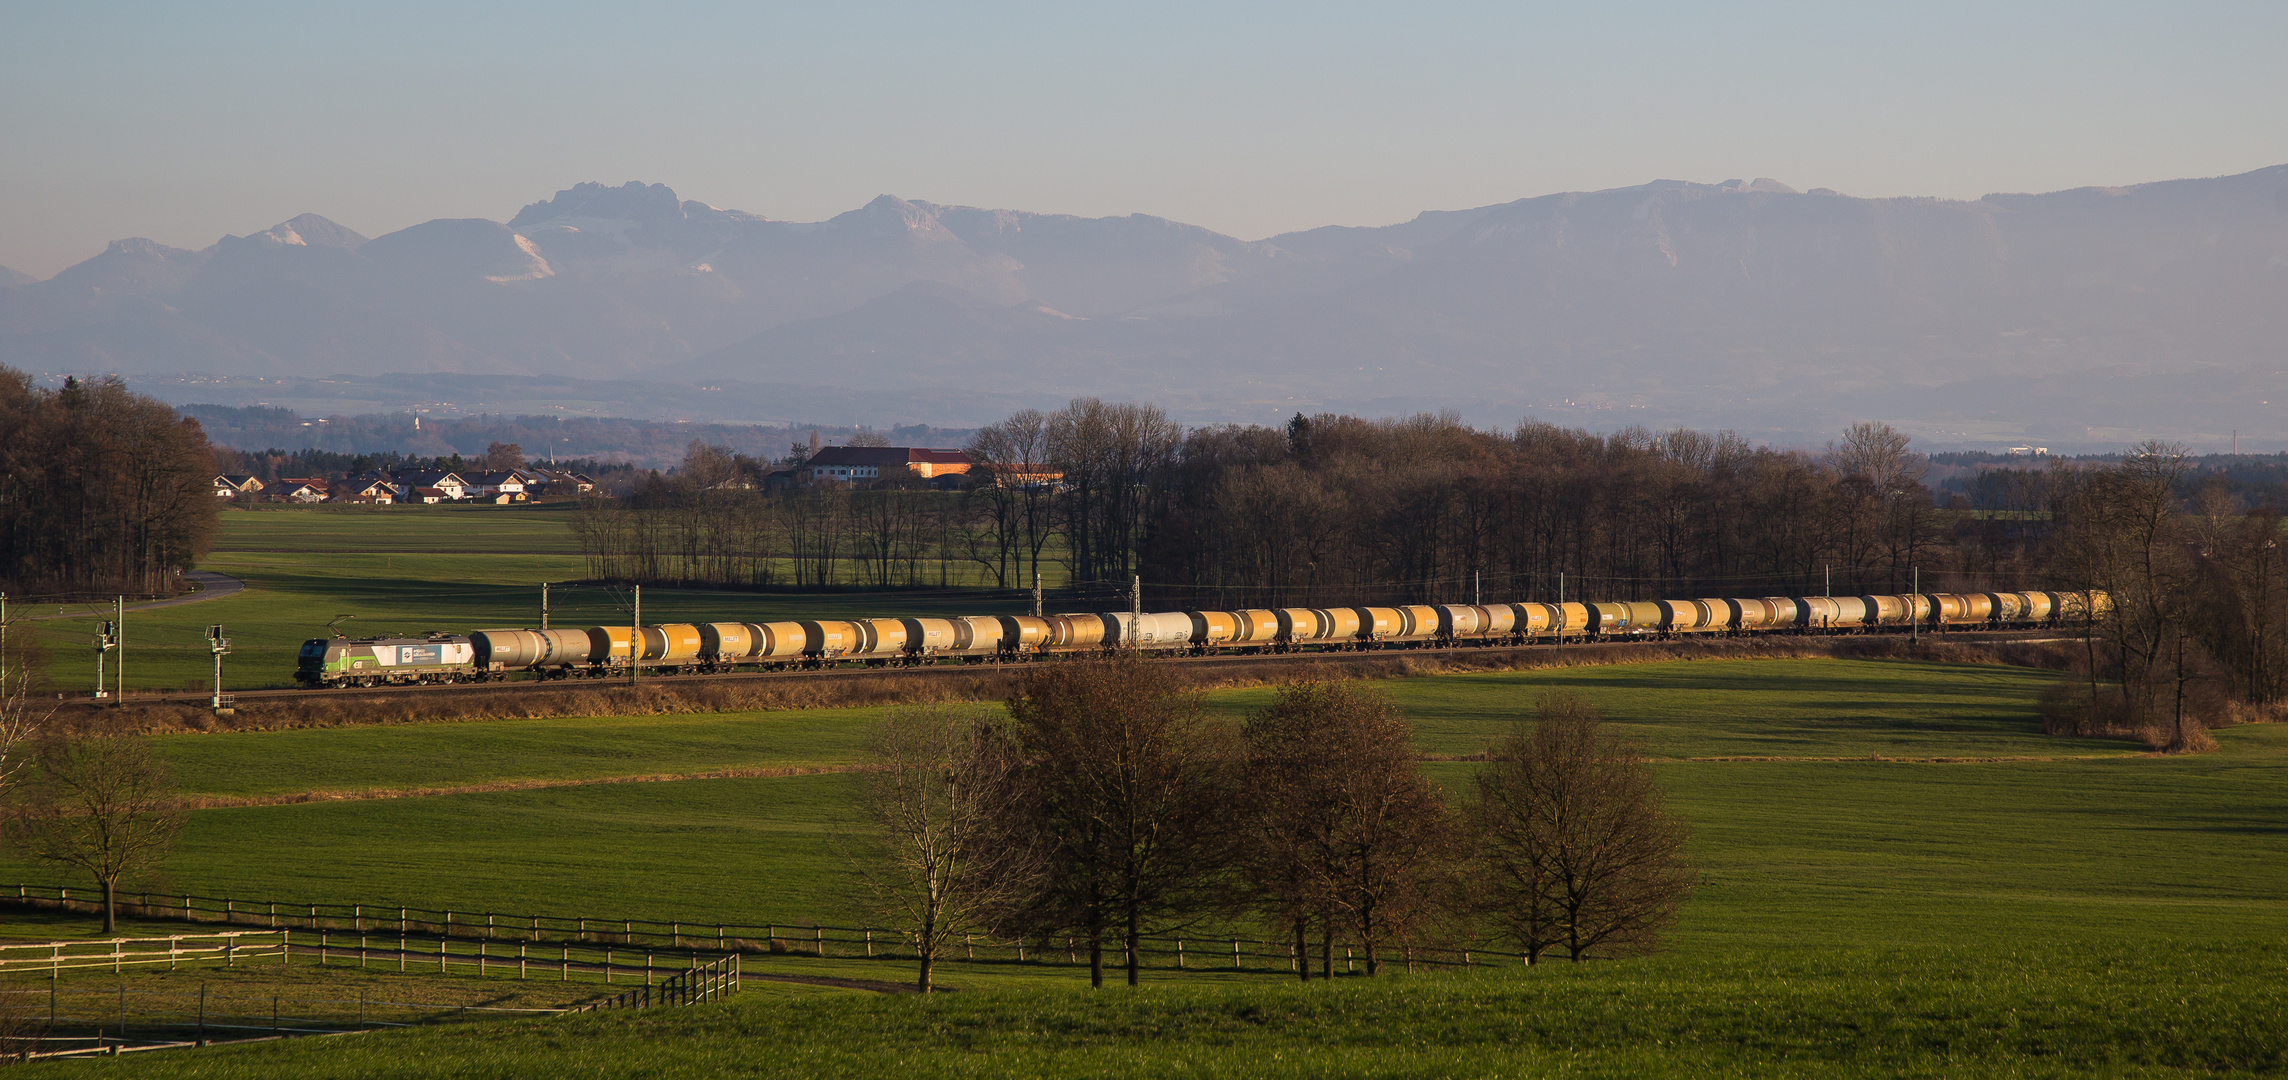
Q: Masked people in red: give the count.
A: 0